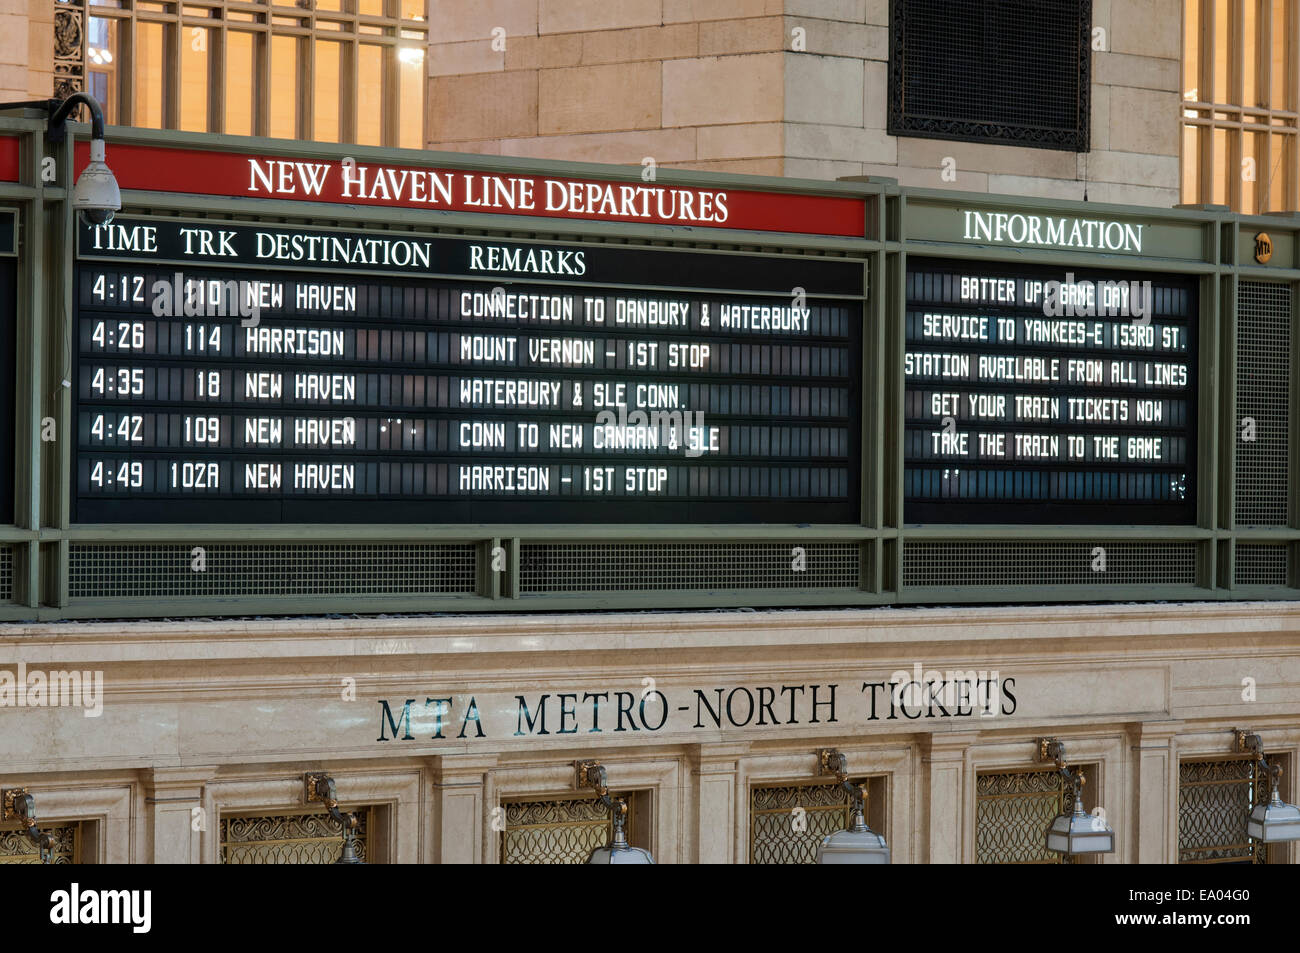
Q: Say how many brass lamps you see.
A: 6